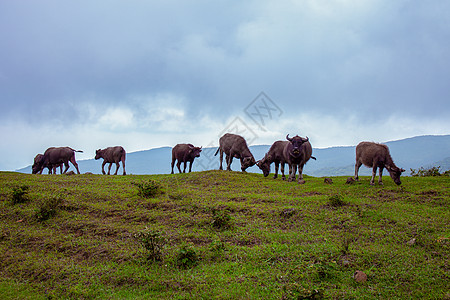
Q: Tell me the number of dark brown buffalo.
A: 8